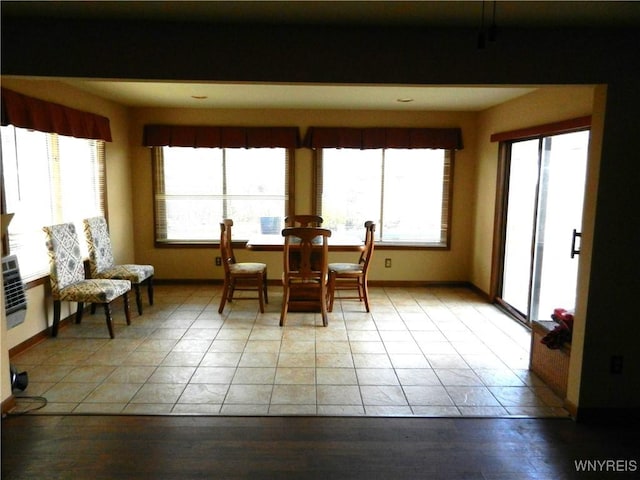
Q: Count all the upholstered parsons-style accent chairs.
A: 2